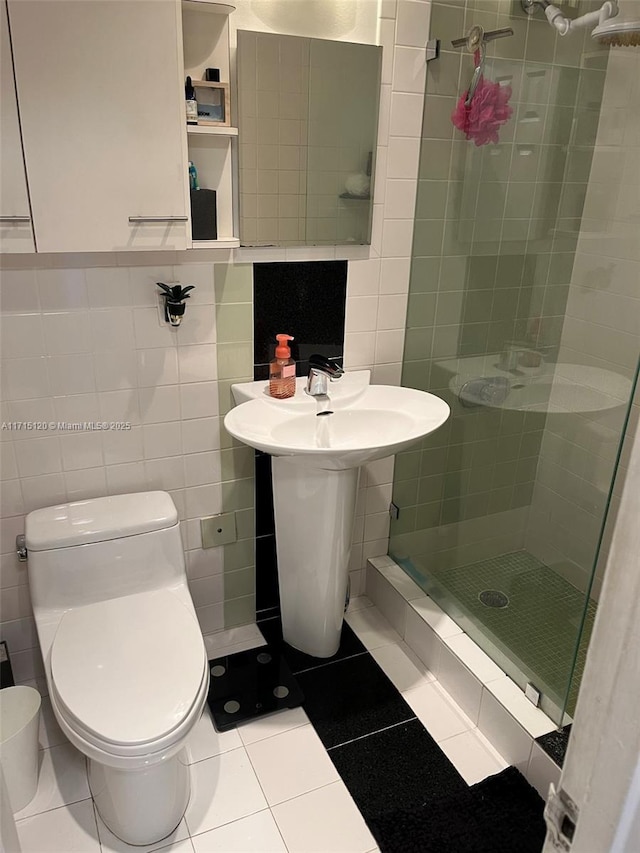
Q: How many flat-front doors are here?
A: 2